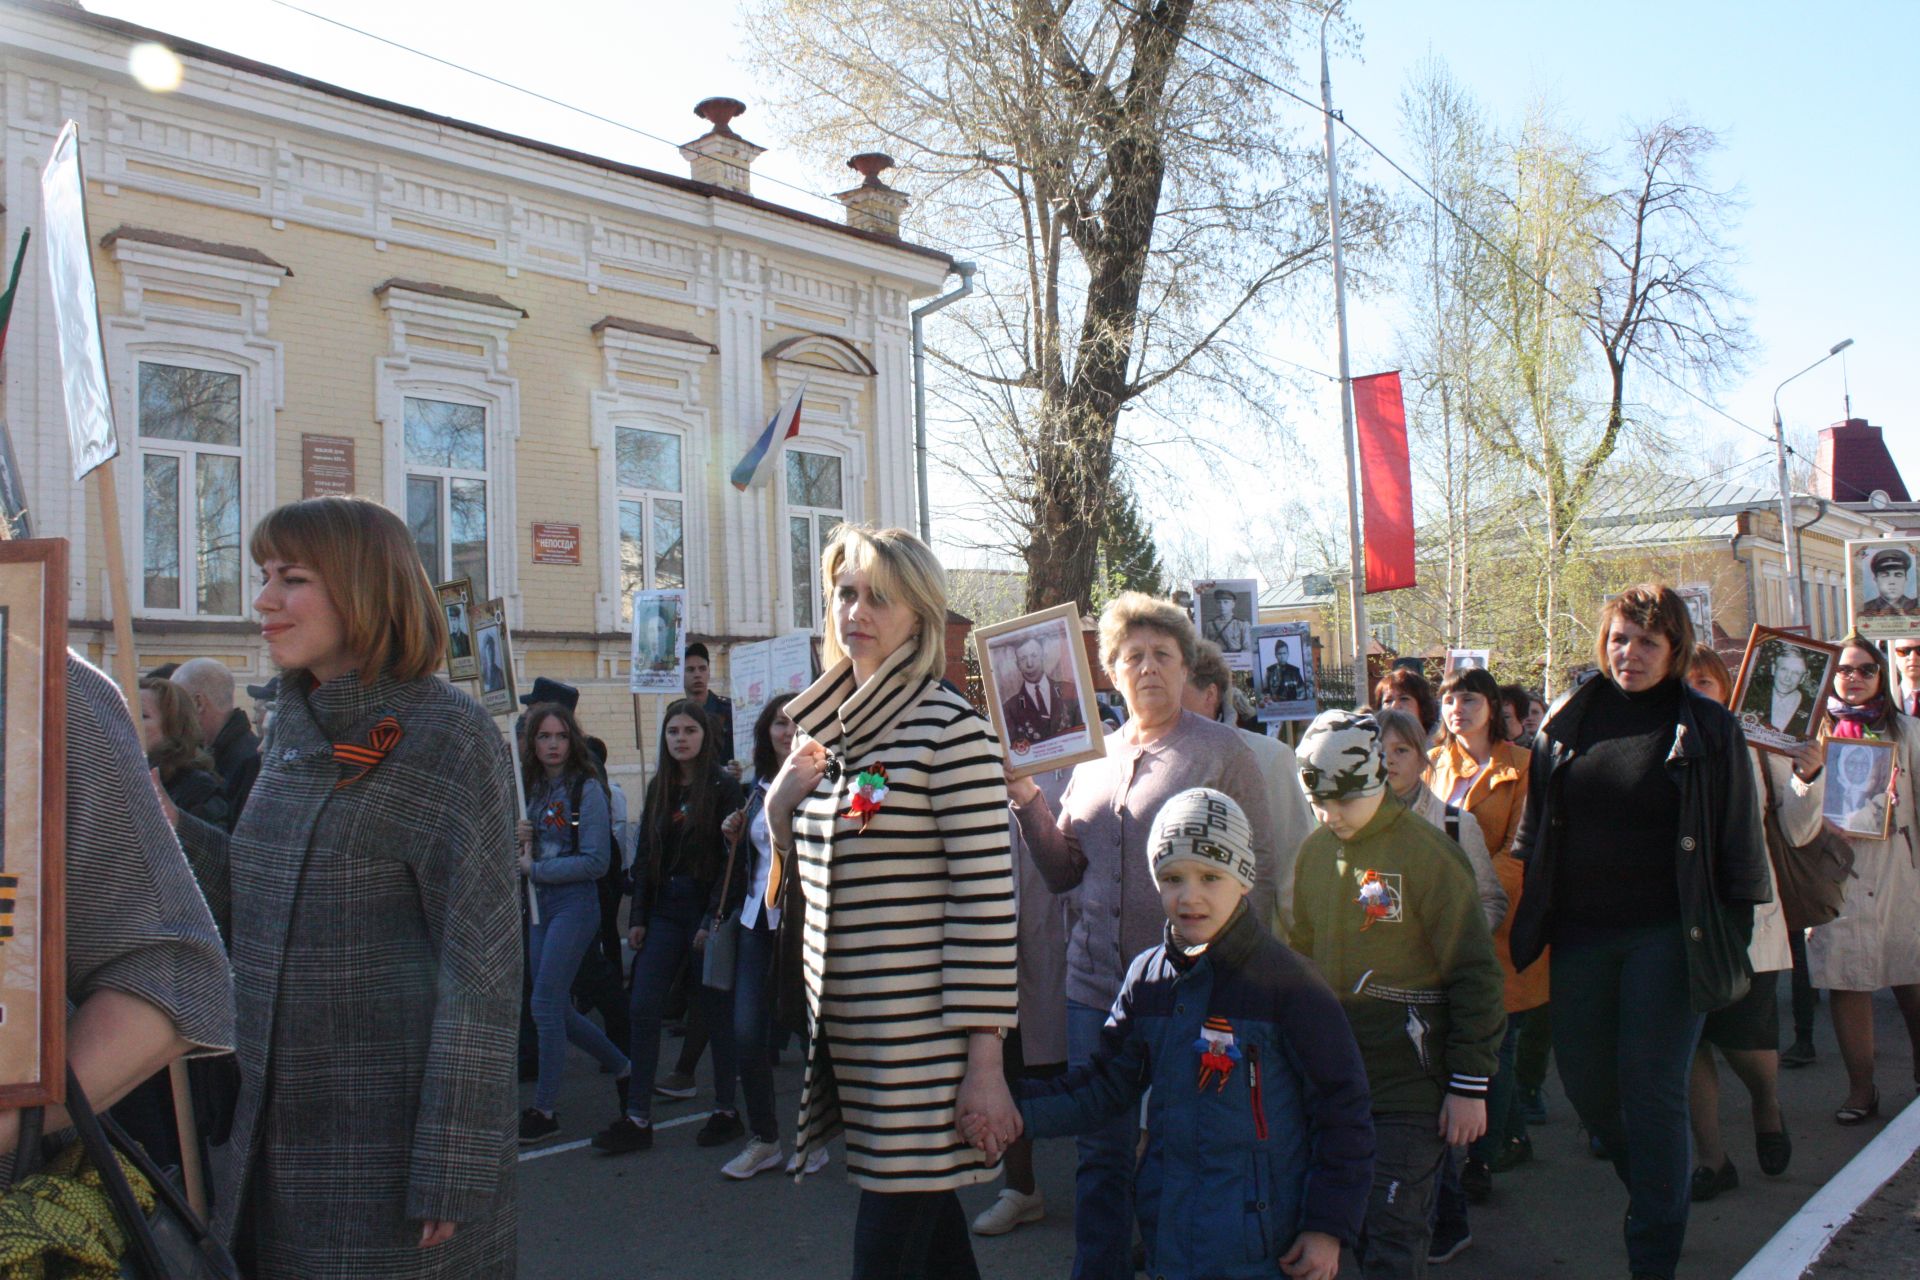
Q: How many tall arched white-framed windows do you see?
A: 4